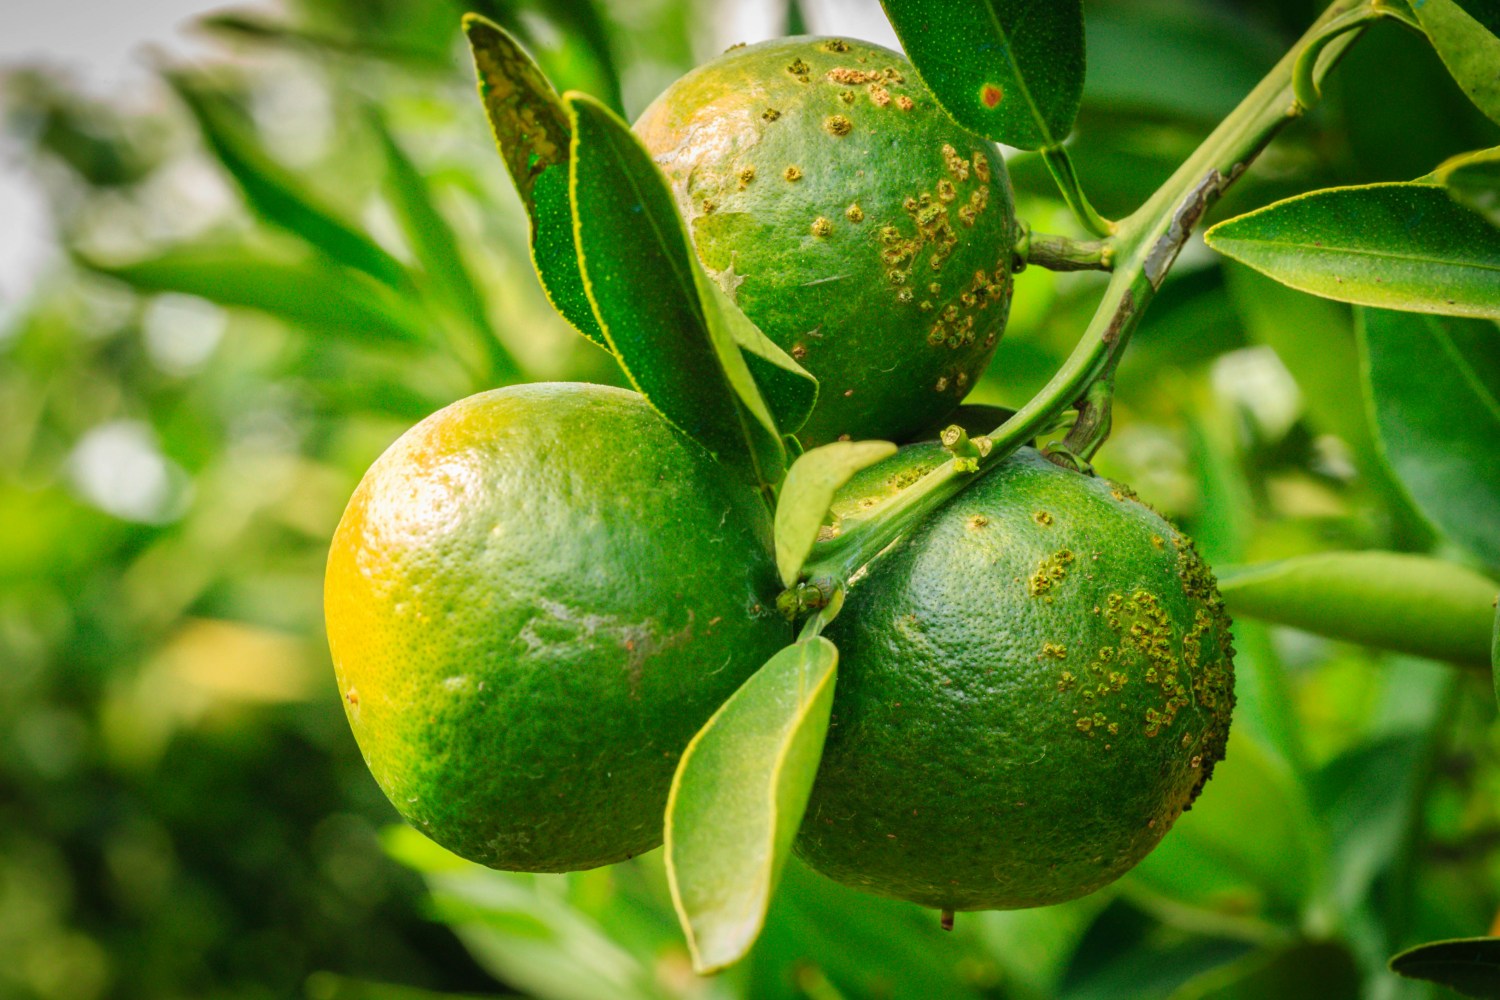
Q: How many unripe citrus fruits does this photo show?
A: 3